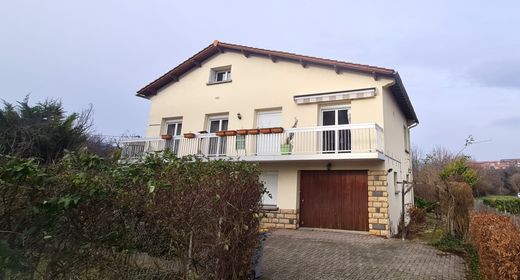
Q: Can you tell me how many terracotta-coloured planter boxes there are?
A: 8